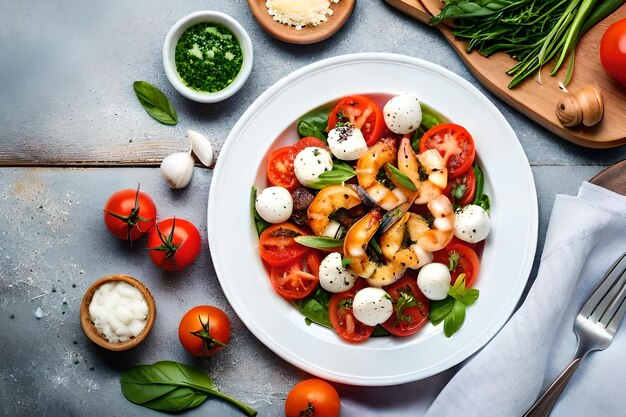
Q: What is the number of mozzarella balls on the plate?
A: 8